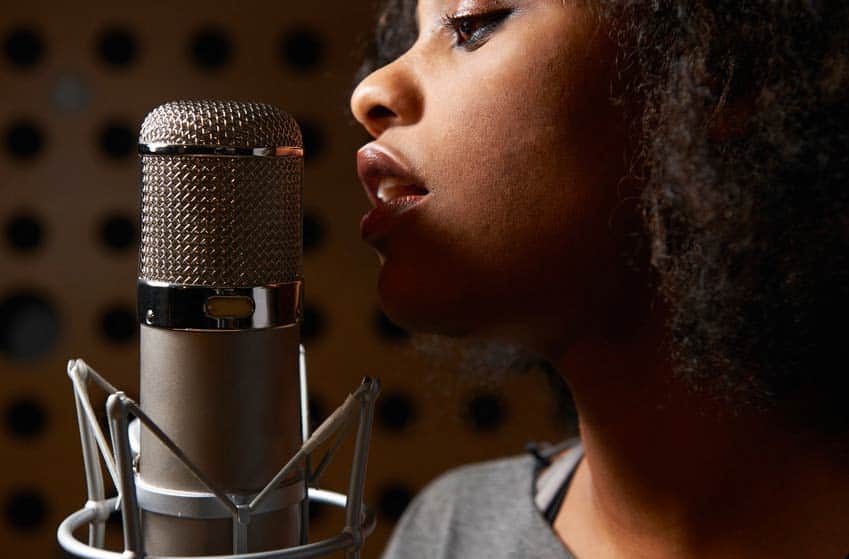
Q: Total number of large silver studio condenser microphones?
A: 1